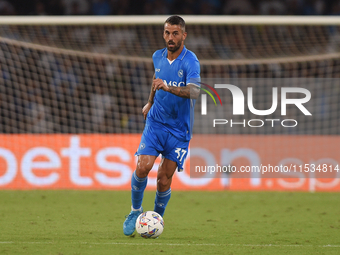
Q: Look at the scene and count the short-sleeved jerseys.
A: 1